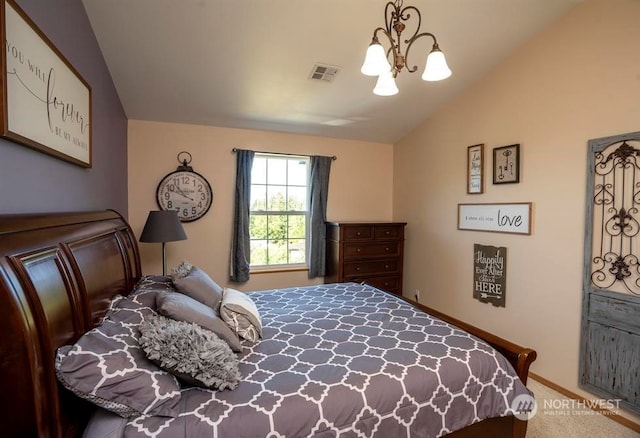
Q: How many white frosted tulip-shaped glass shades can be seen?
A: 3